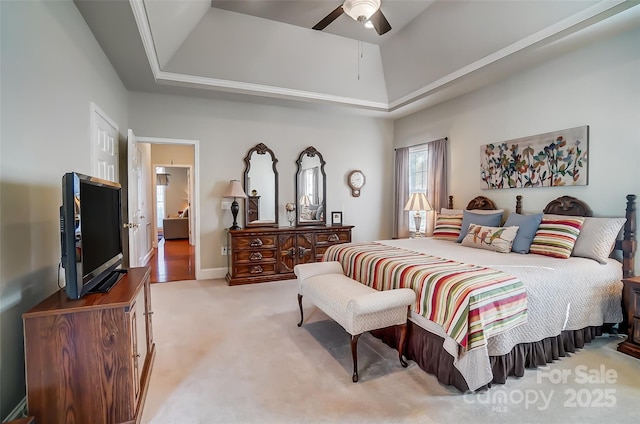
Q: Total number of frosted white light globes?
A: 1